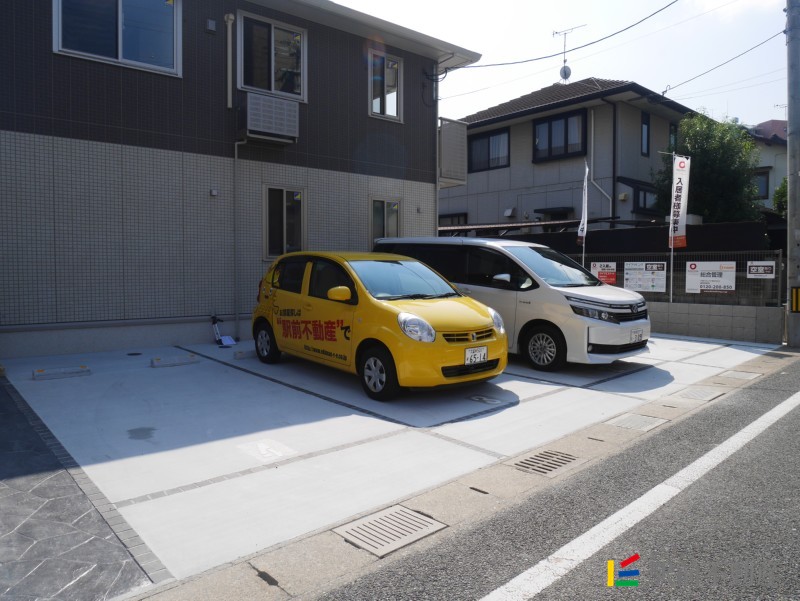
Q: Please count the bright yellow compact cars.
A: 1